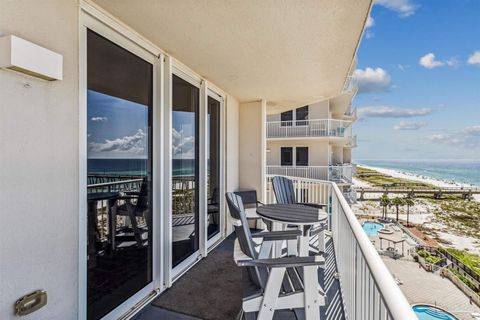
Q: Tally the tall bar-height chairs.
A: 2